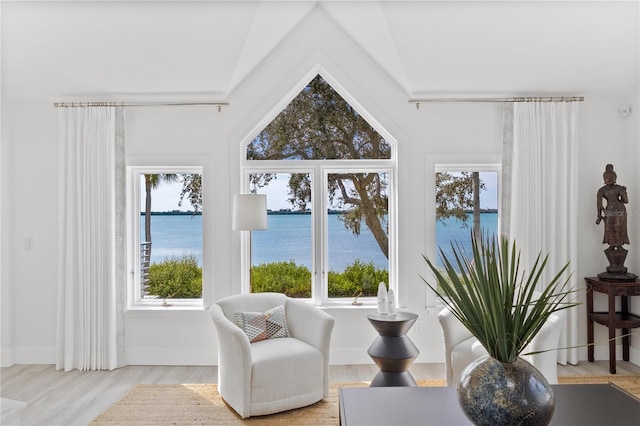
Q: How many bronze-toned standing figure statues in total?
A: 1